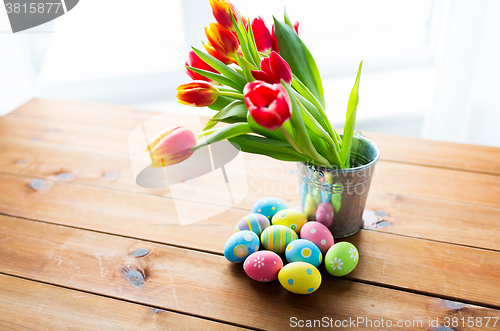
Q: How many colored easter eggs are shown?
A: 10